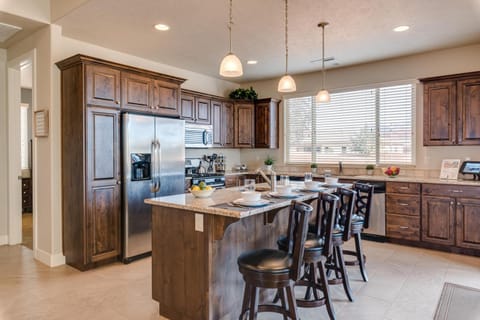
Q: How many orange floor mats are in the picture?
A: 0